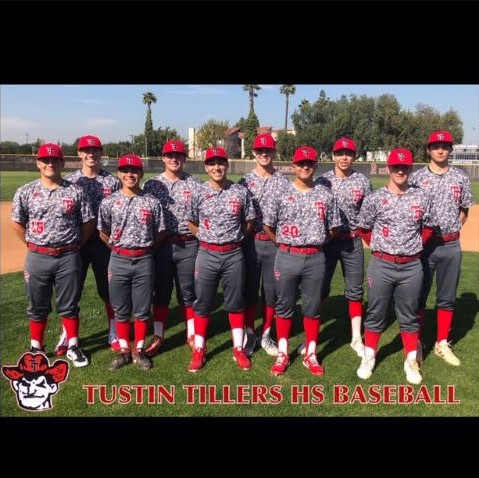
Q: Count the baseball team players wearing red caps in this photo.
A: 10